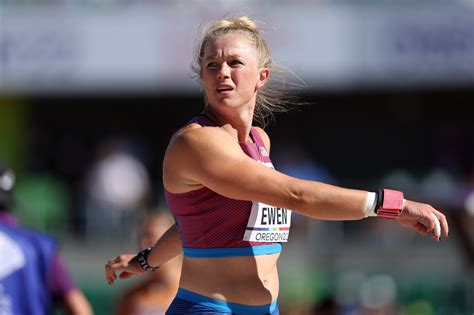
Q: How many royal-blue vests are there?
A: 1